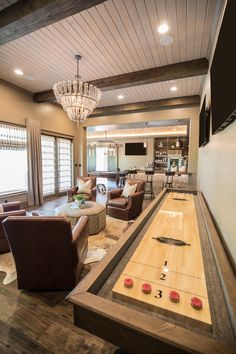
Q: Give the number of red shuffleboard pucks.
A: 4